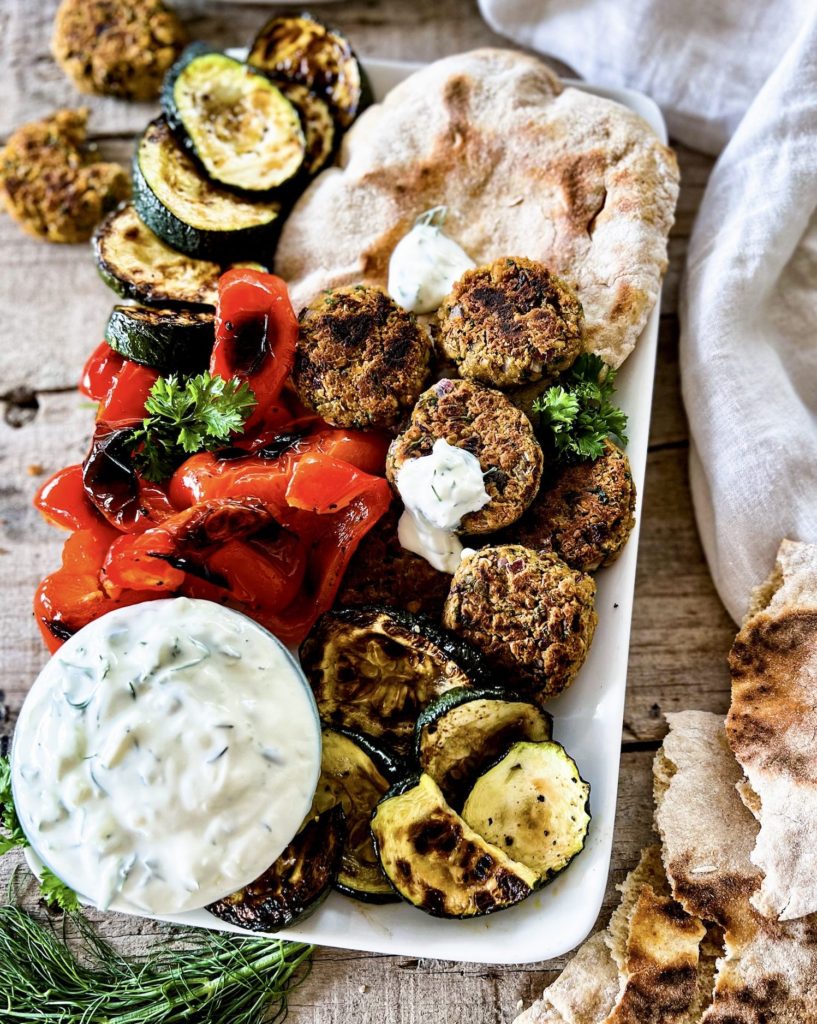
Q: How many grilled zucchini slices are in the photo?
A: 12